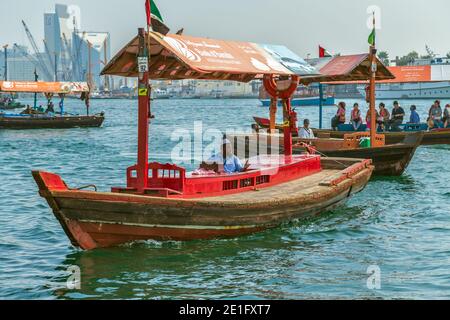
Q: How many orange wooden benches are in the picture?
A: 1